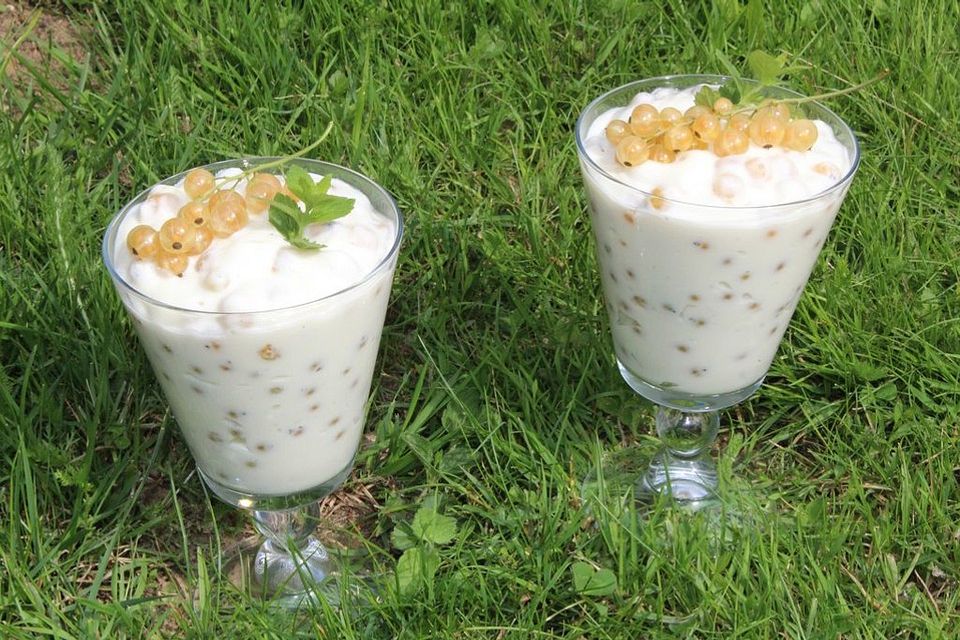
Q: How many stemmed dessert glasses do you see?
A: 2